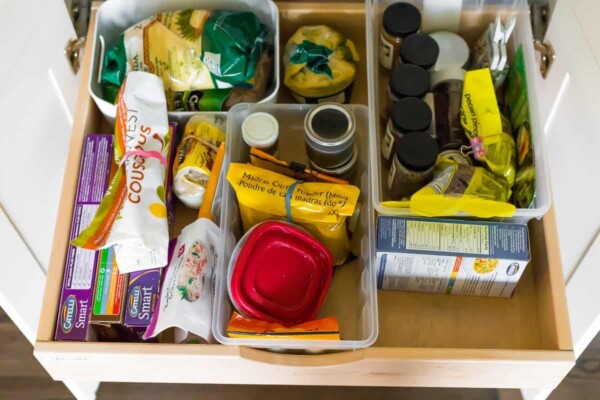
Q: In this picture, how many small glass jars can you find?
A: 5